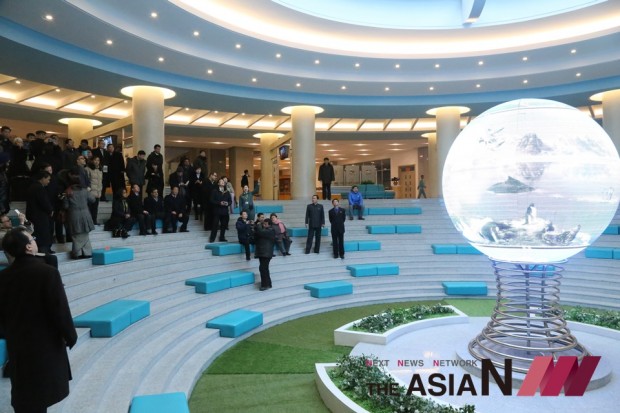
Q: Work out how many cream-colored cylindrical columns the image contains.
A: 7